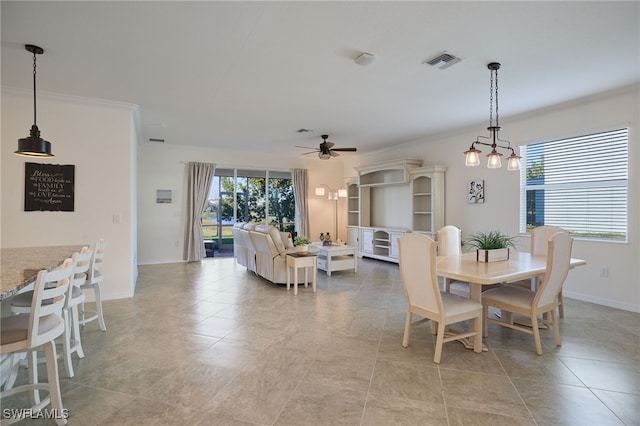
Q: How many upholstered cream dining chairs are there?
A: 4